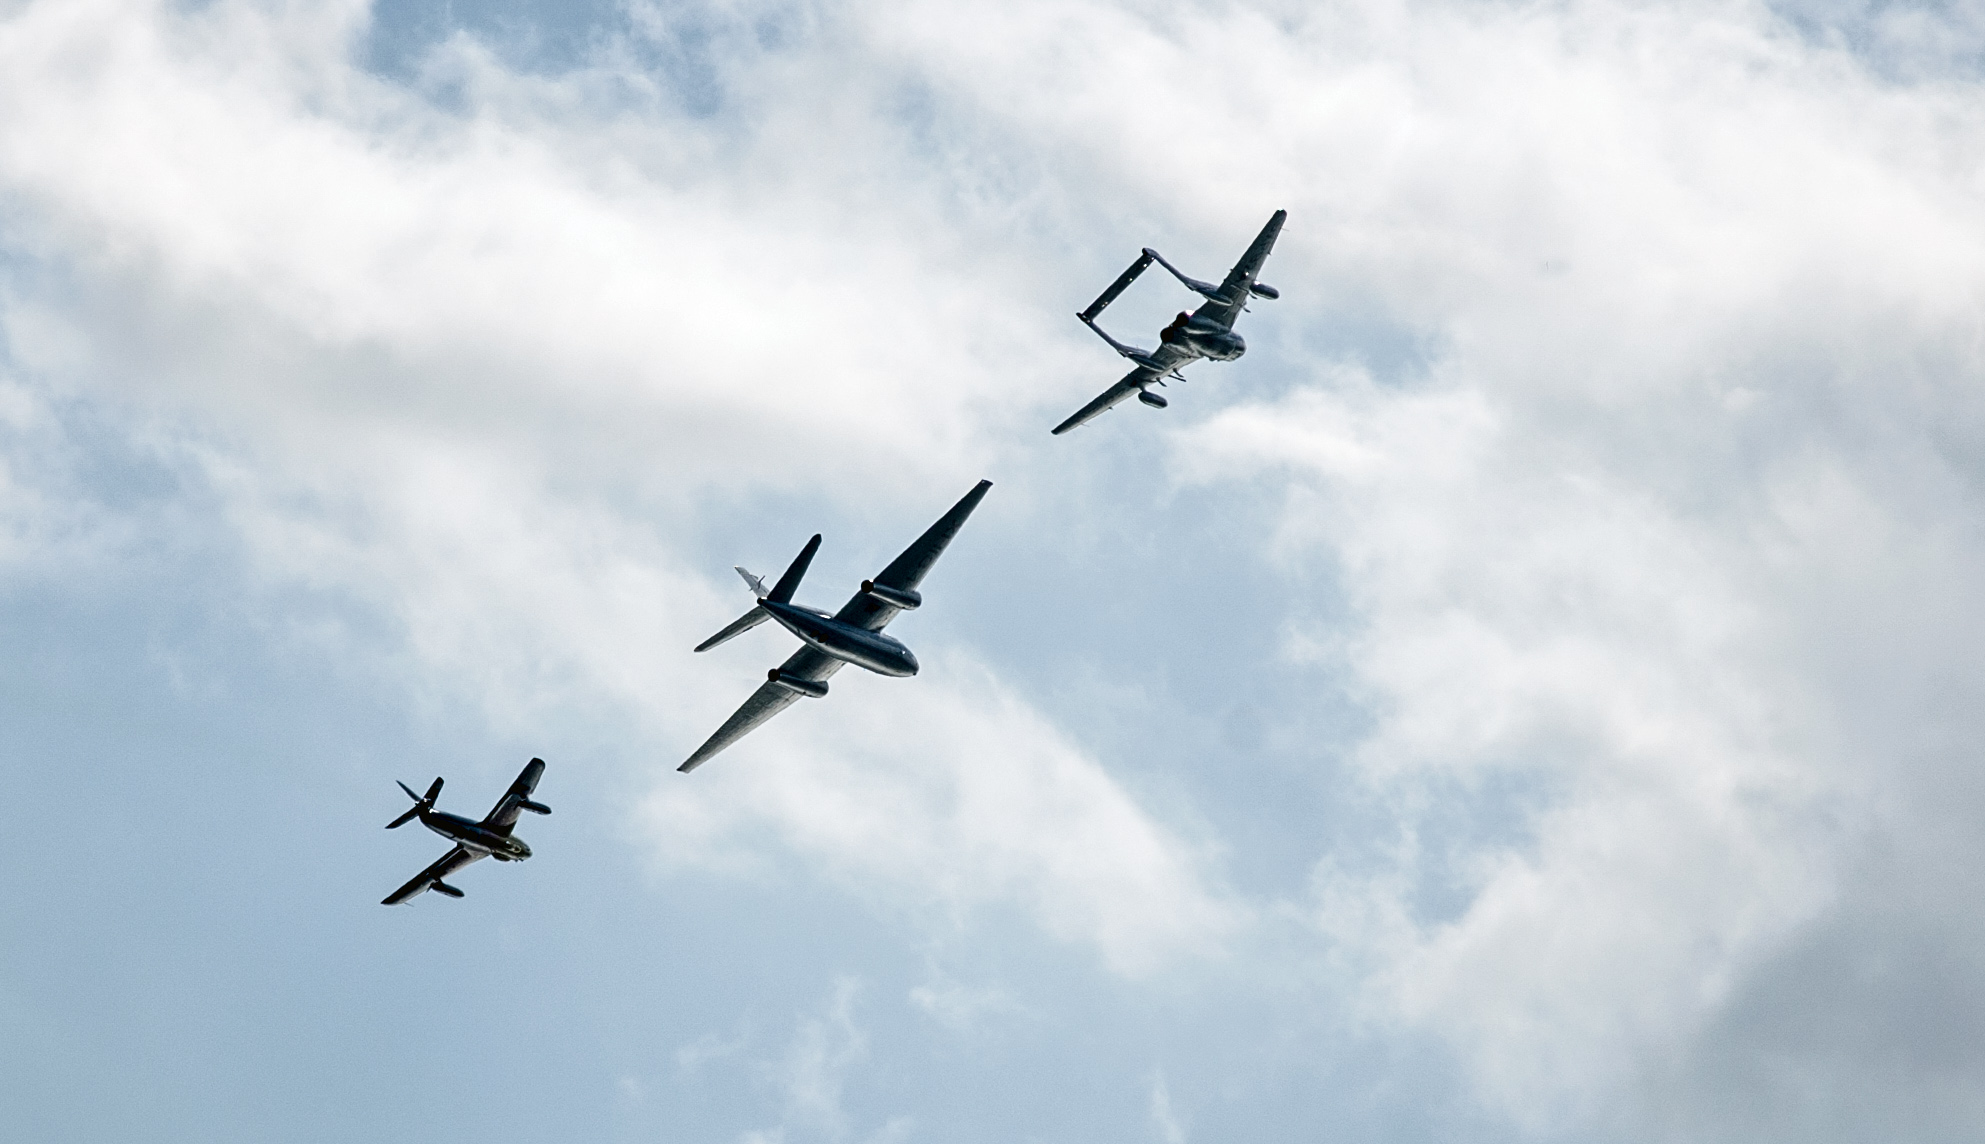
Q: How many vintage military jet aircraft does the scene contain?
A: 3